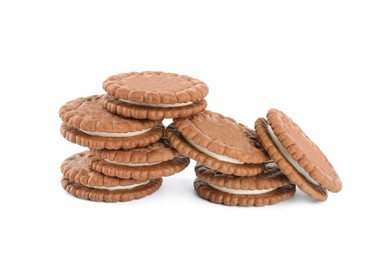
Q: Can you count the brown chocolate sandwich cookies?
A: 7